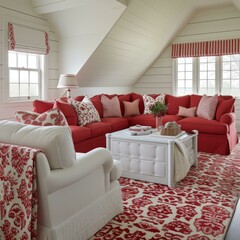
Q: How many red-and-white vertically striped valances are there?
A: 1